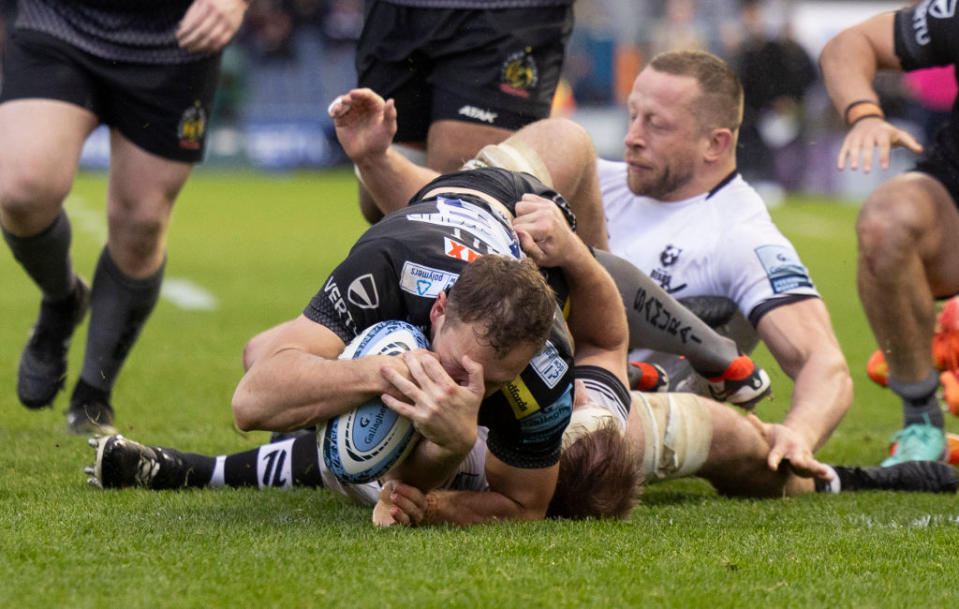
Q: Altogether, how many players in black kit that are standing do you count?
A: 3